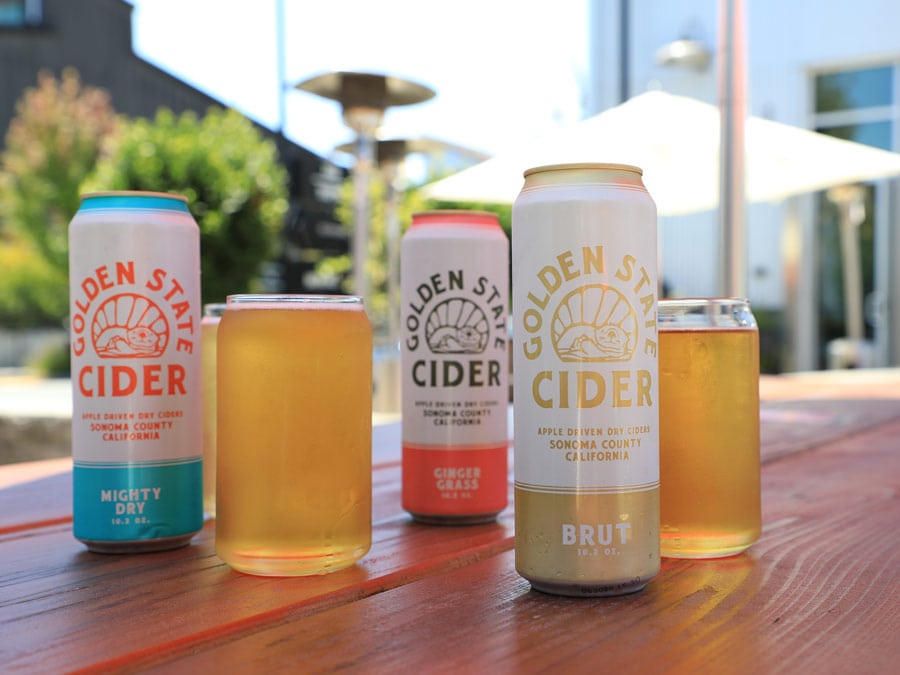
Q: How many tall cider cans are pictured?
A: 3